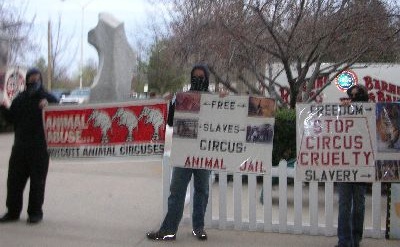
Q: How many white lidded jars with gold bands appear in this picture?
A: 0